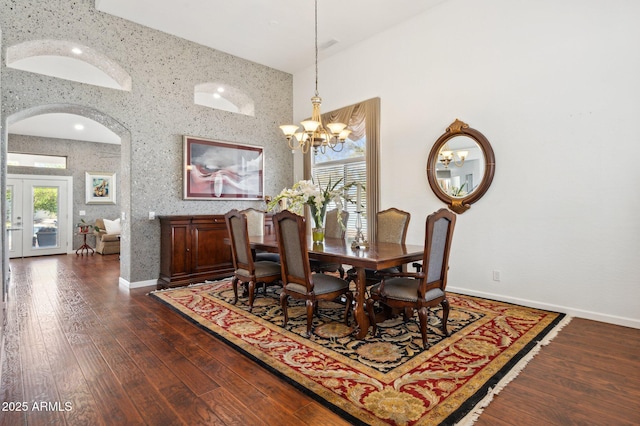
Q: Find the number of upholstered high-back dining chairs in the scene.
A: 6